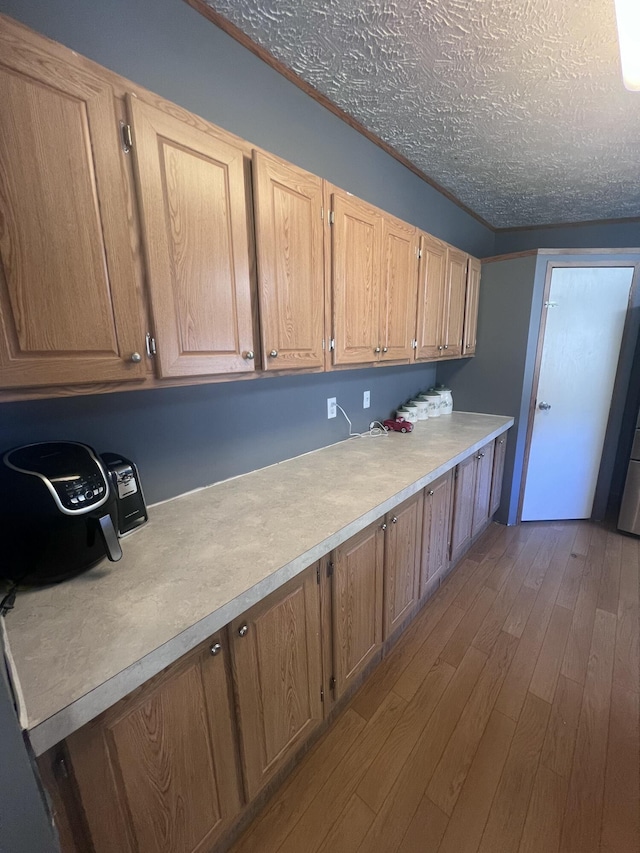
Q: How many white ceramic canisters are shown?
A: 5